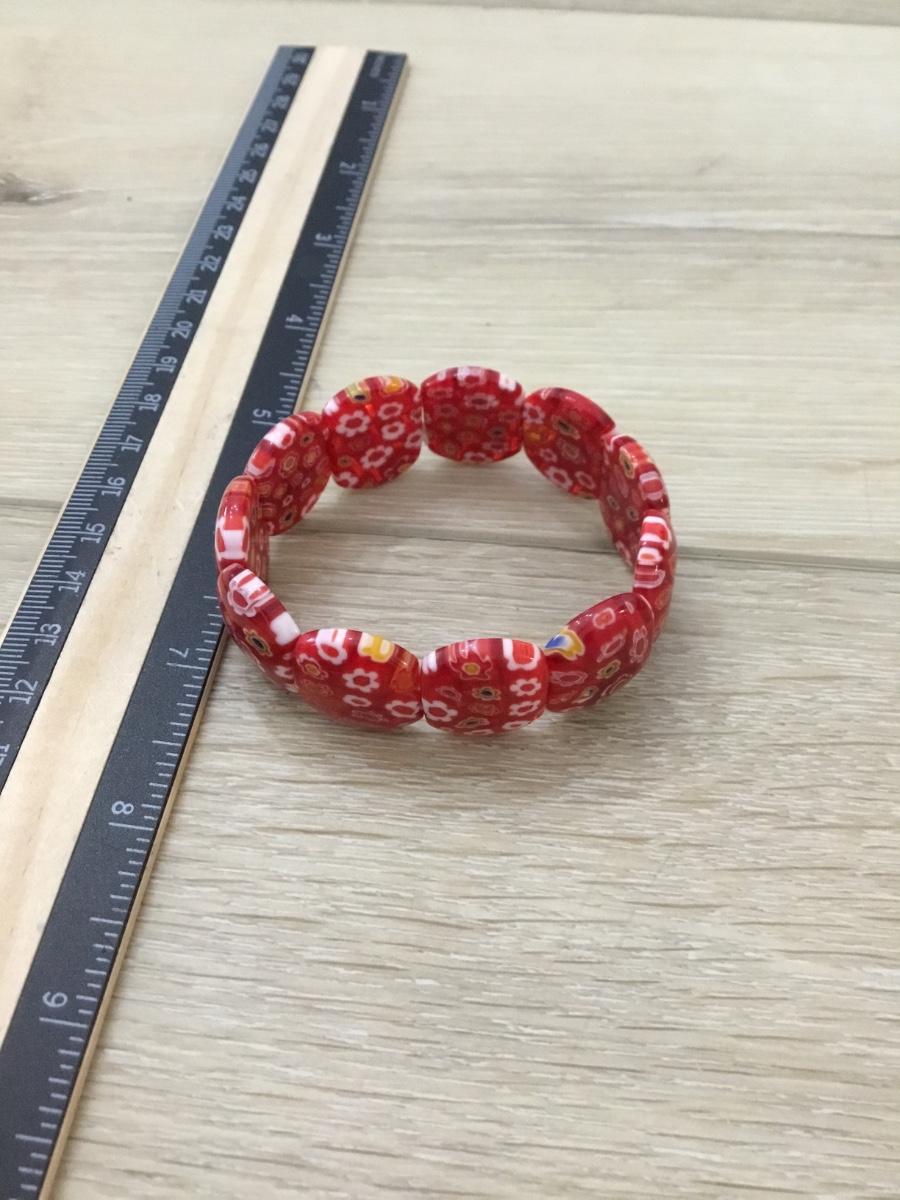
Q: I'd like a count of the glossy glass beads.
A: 11